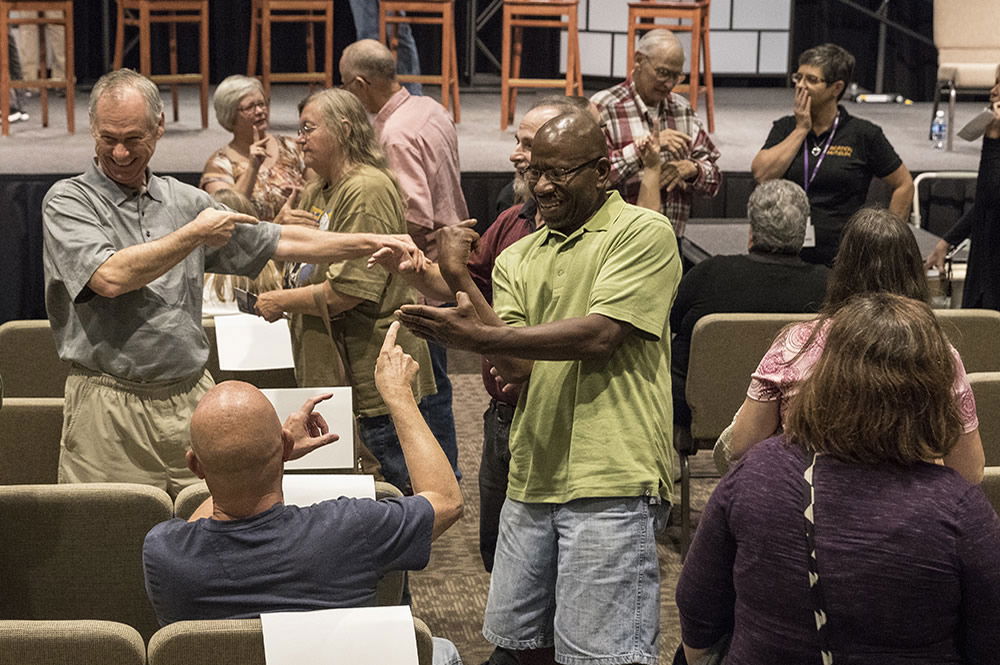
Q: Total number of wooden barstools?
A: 6